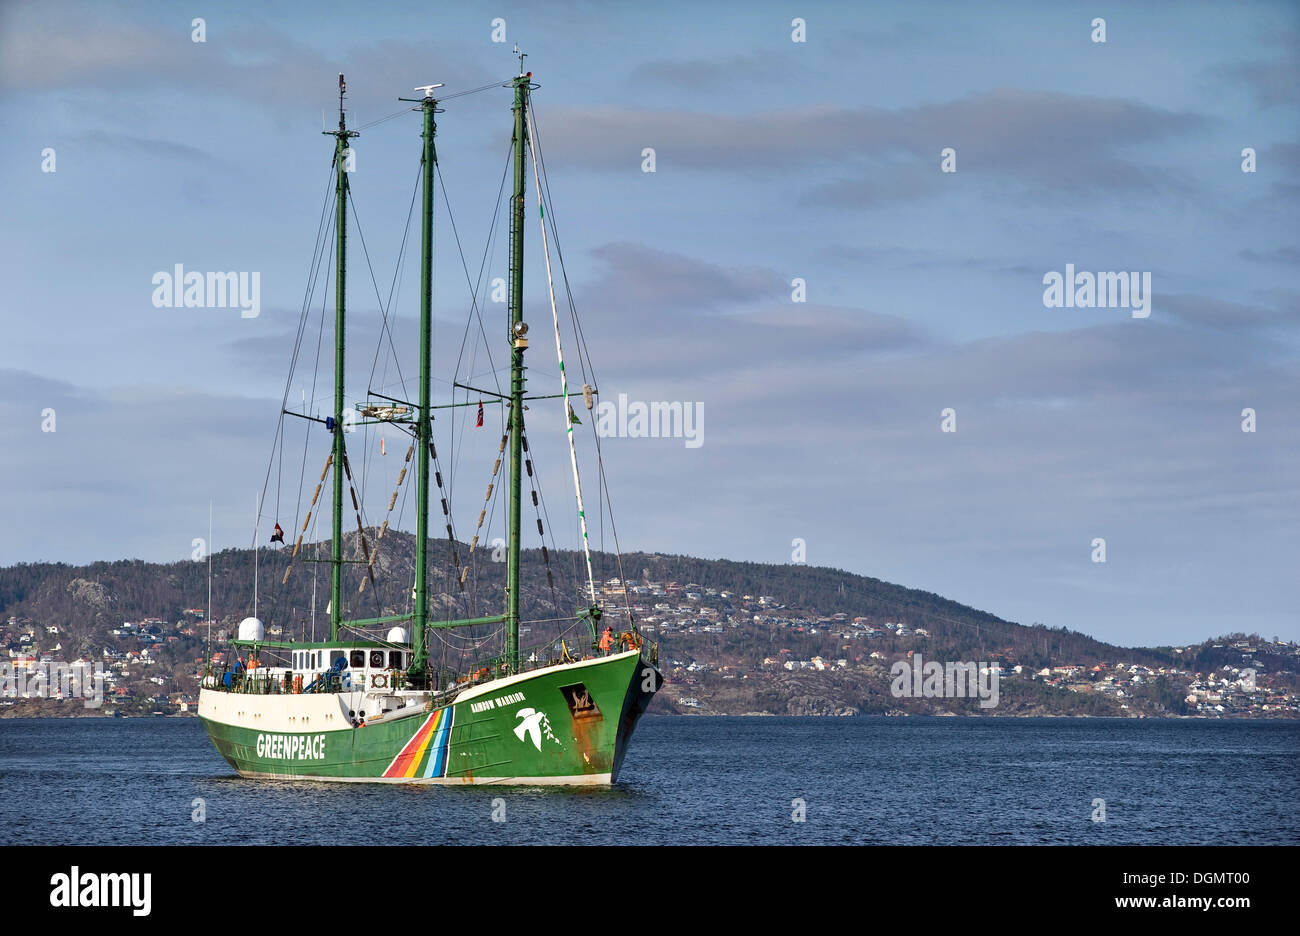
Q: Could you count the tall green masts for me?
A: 3